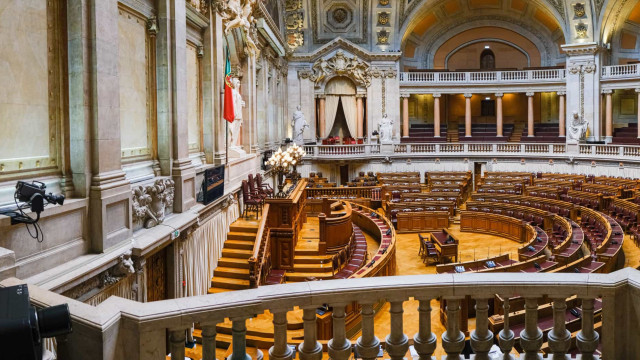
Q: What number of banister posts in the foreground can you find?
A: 15